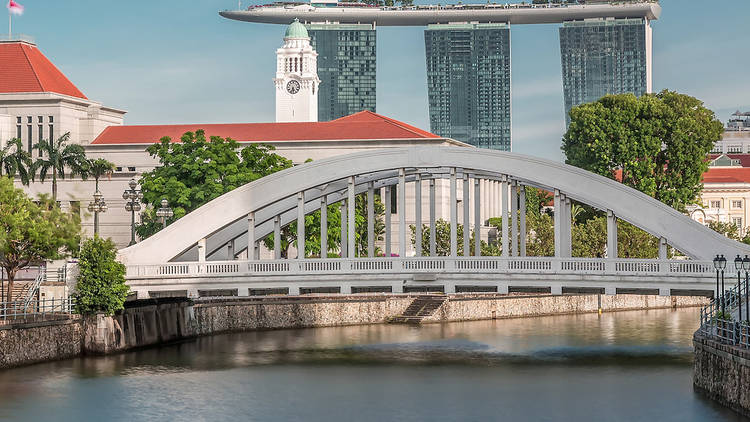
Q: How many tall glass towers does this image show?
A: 3